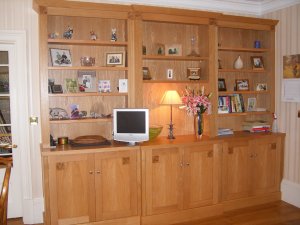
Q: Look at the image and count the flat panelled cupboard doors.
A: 6